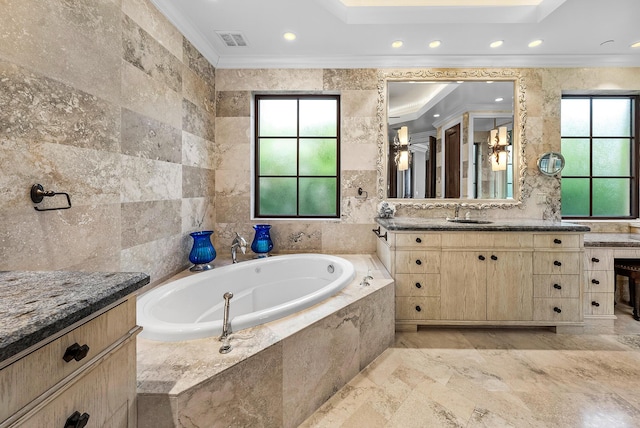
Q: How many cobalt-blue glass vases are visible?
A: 2